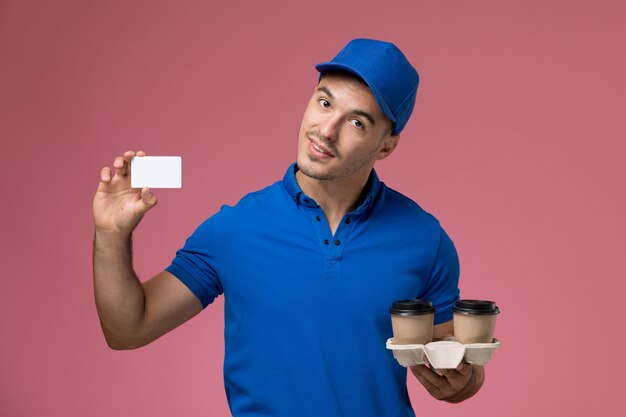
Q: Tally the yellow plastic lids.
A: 0